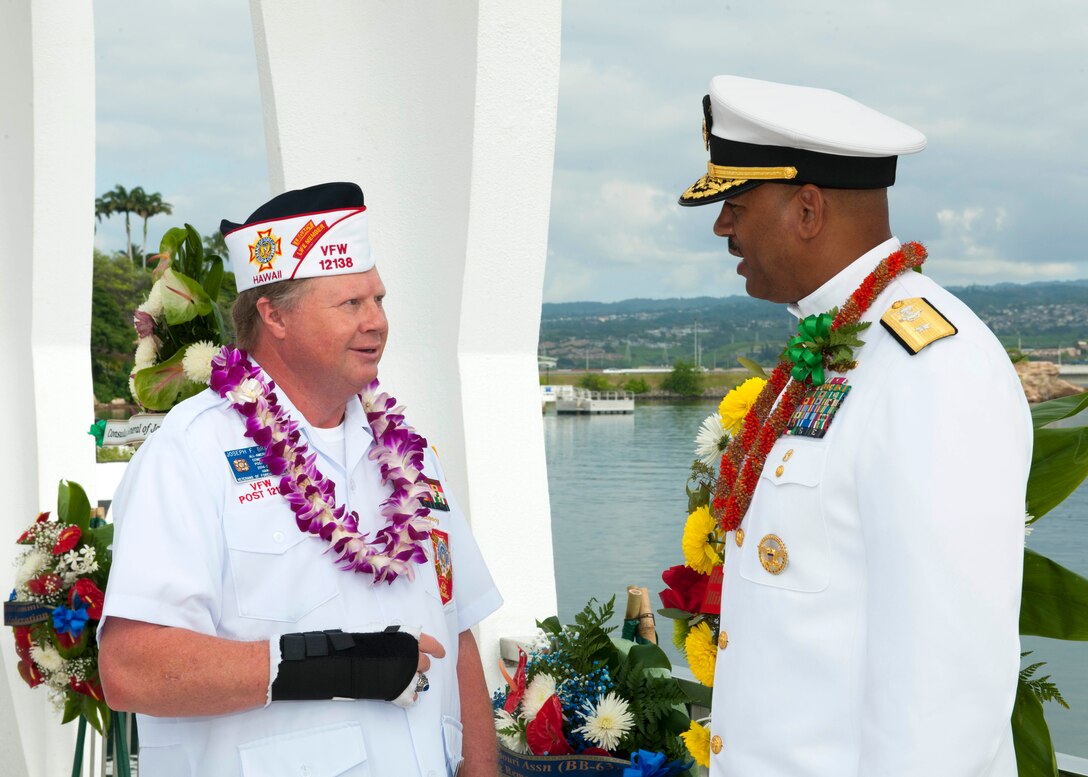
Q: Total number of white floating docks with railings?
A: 1